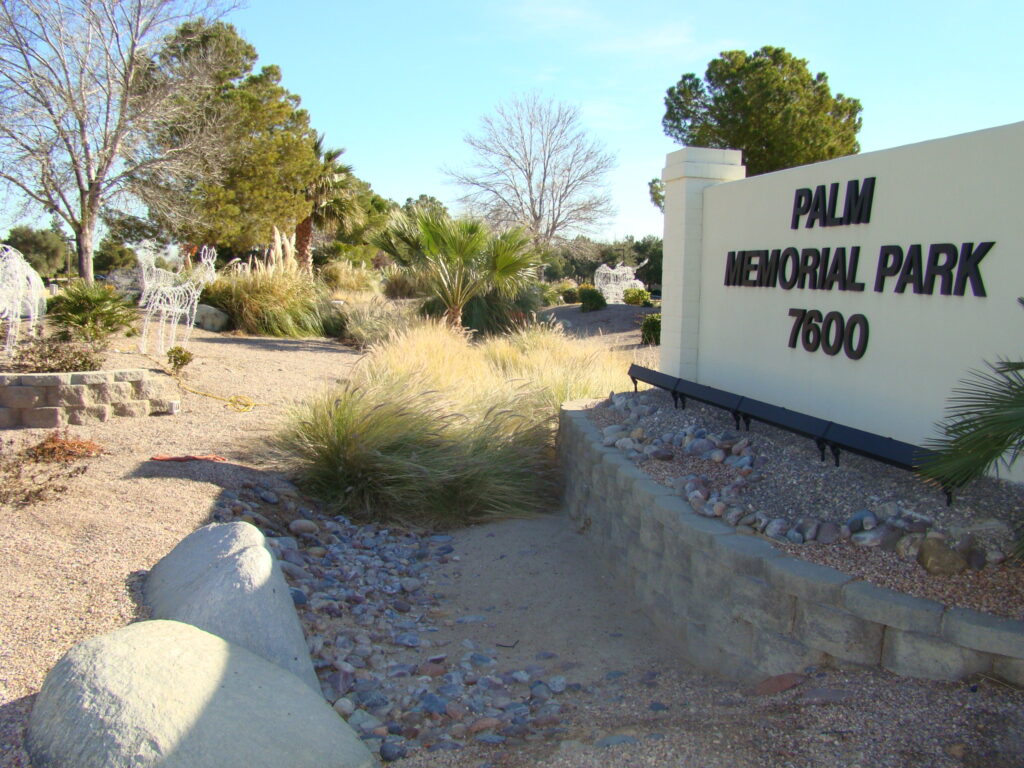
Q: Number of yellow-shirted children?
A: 0